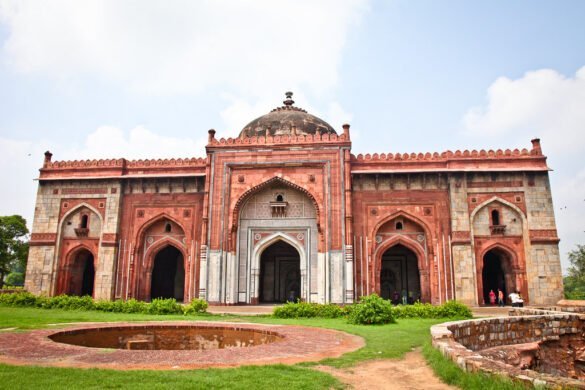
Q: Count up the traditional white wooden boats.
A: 0